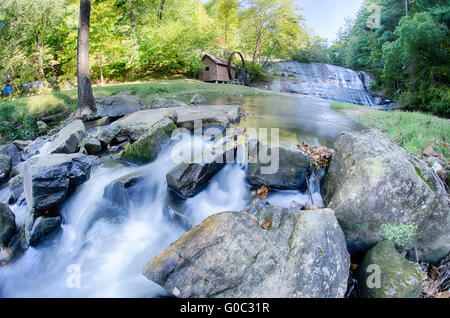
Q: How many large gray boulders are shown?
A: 2